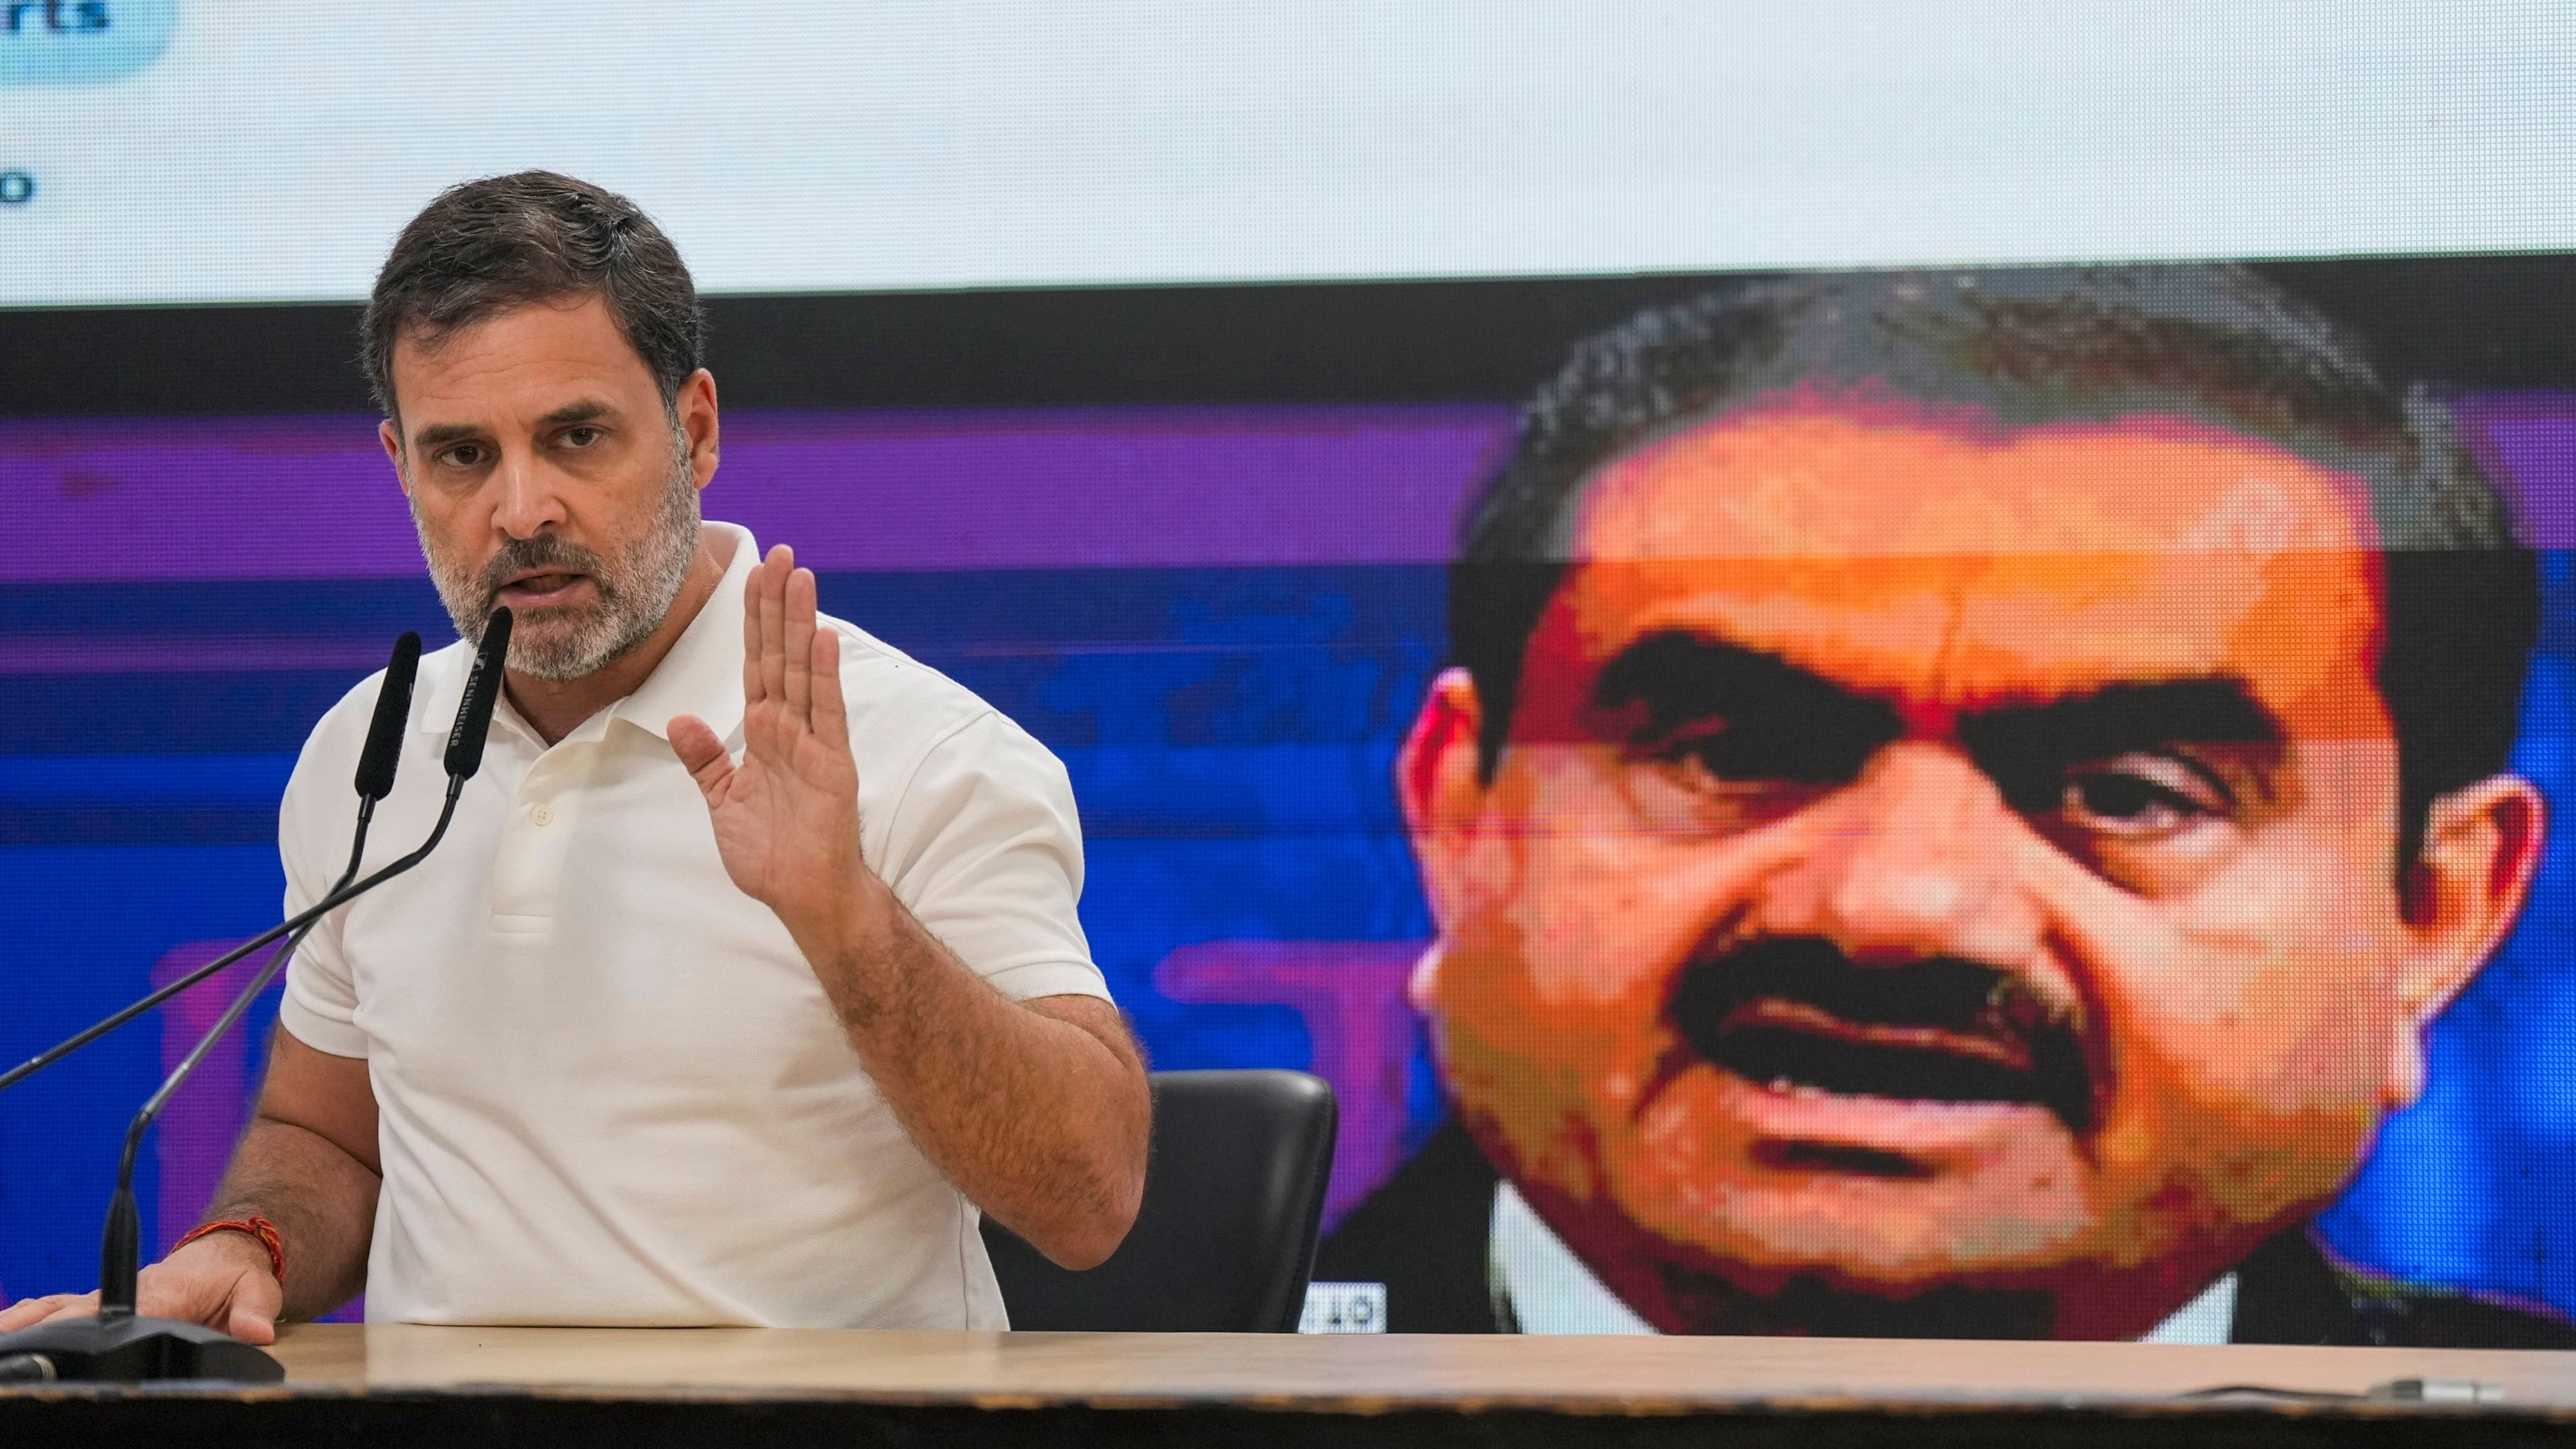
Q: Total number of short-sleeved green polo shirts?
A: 0